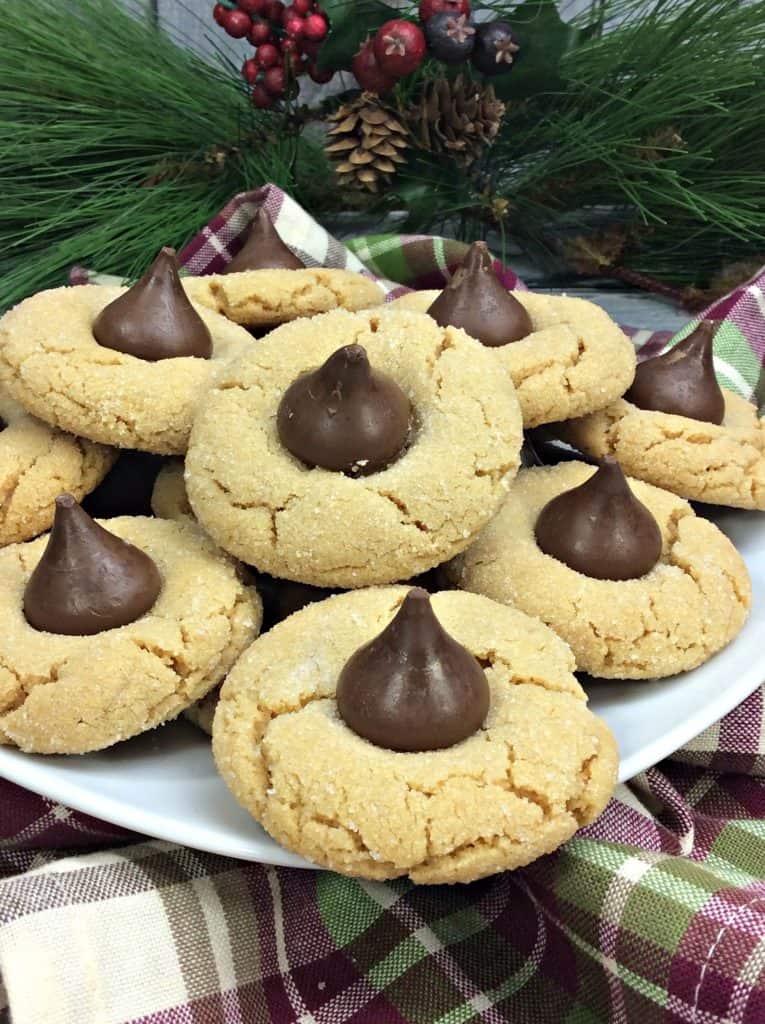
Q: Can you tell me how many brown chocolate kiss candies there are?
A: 8